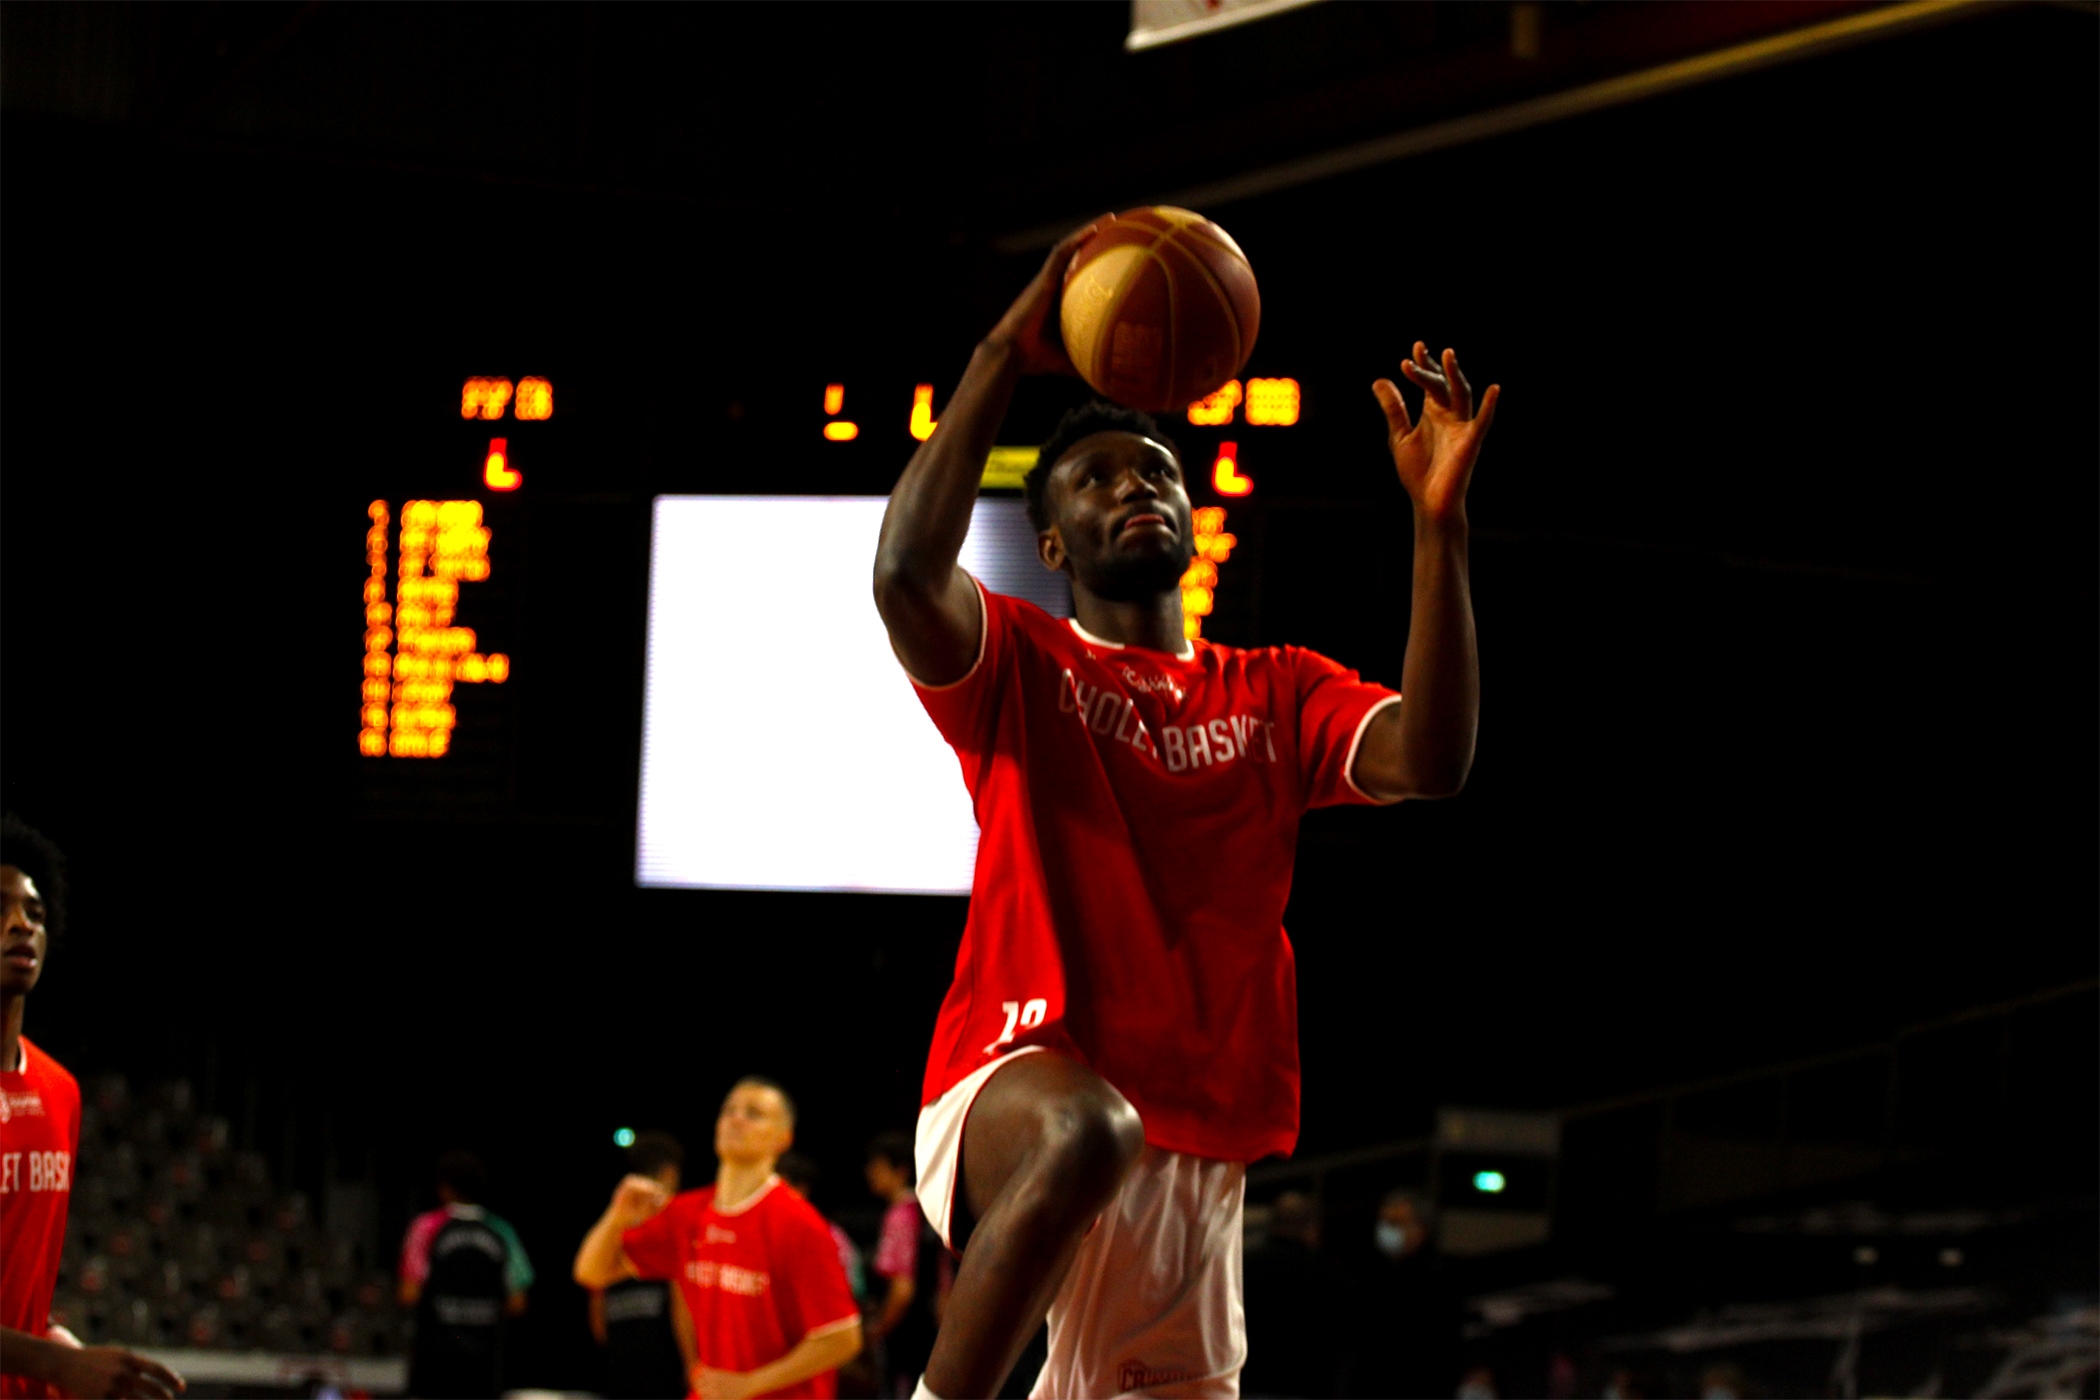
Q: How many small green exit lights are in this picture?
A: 2